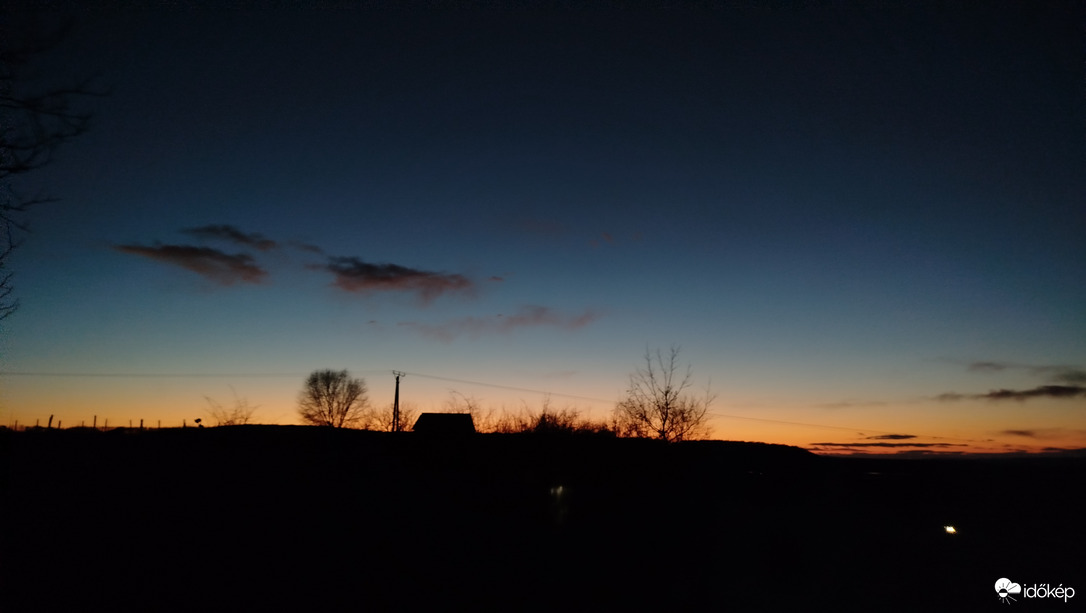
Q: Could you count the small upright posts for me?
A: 11